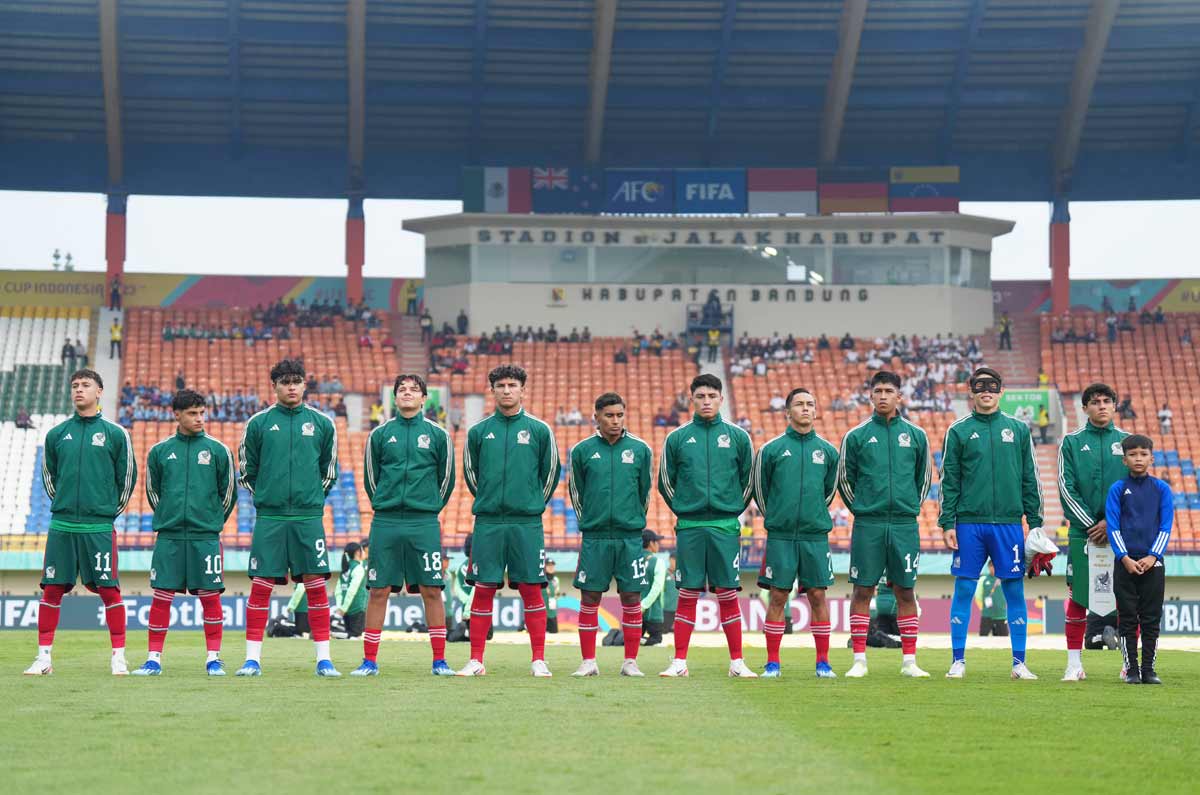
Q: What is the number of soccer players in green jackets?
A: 11